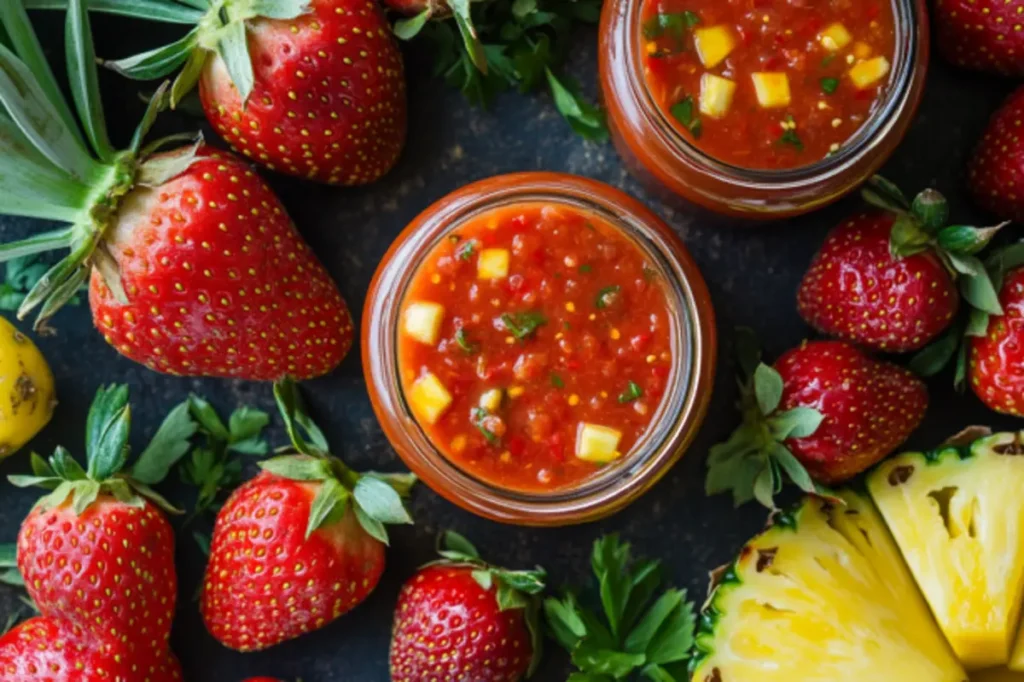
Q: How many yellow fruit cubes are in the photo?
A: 9